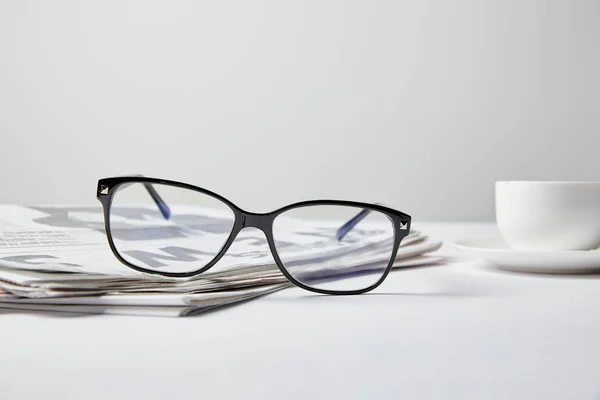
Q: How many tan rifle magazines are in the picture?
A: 0